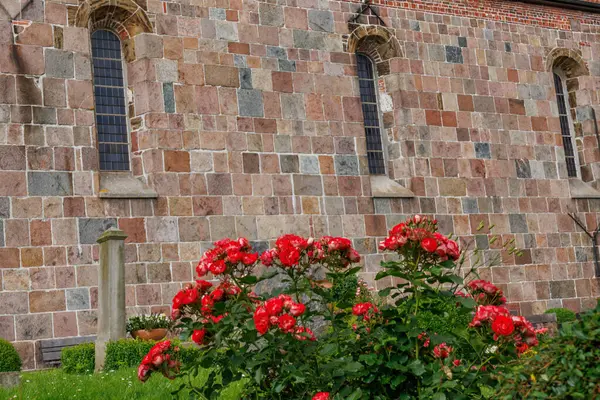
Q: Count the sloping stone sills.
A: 3